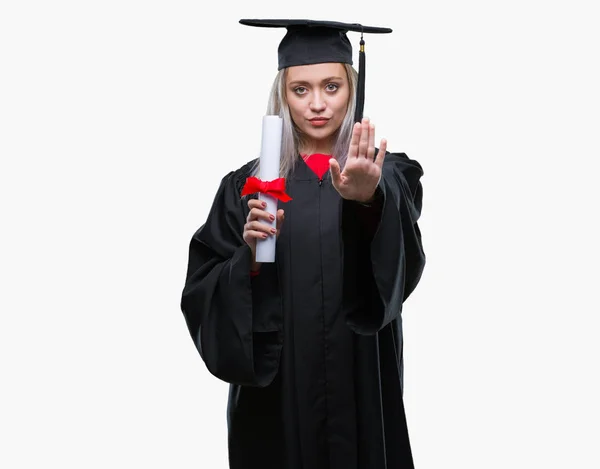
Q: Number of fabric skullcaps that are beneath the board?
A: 1